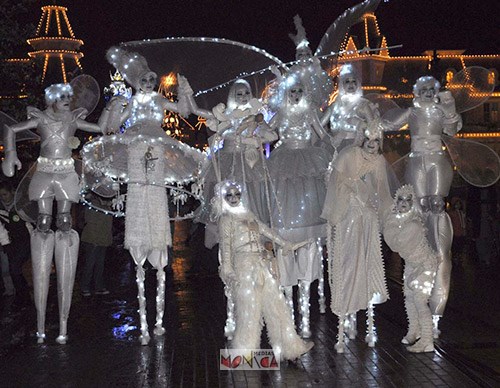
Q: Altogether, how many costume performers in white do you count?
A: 10